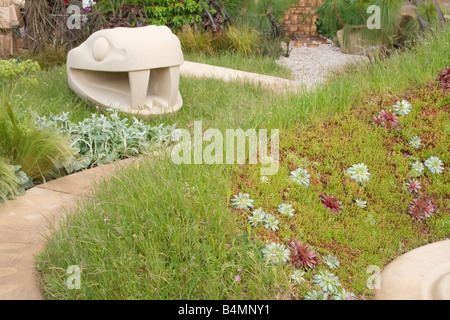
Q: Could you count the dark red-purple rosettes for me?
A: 6